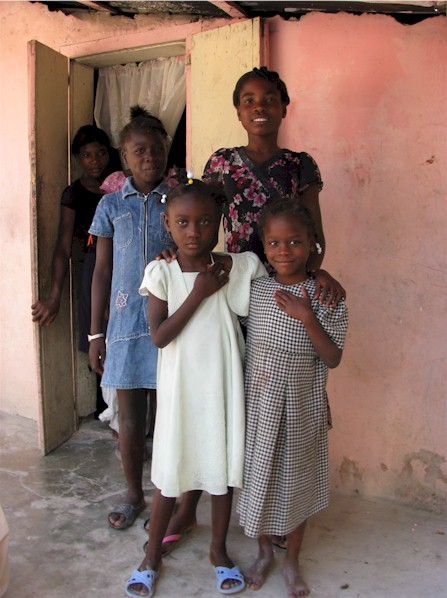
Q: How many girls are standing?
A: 5